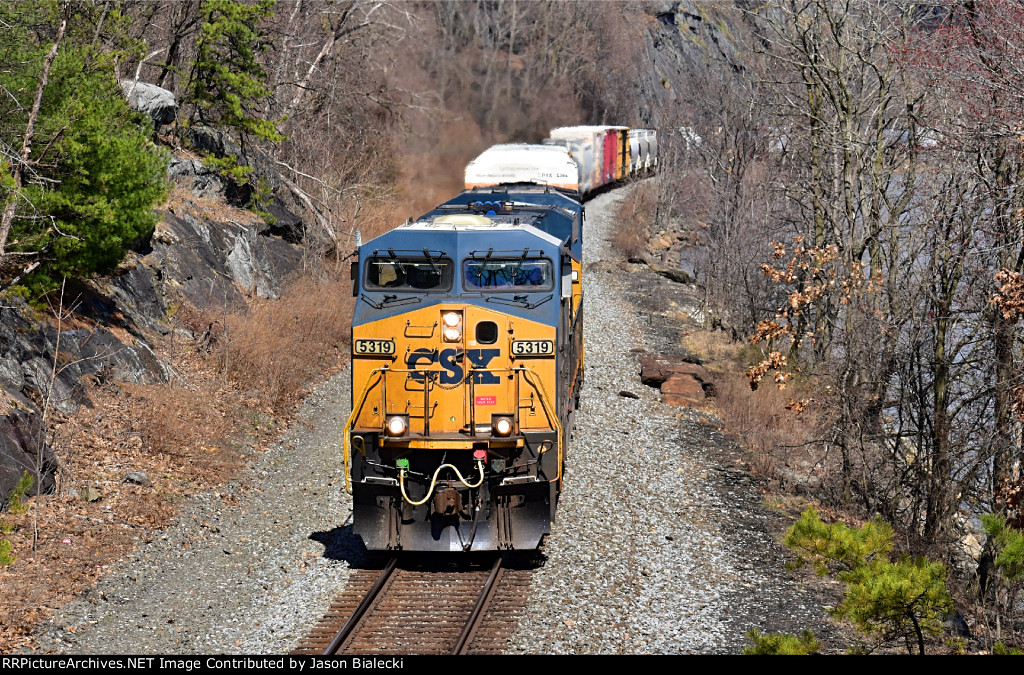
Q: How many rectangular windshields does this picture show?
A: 2